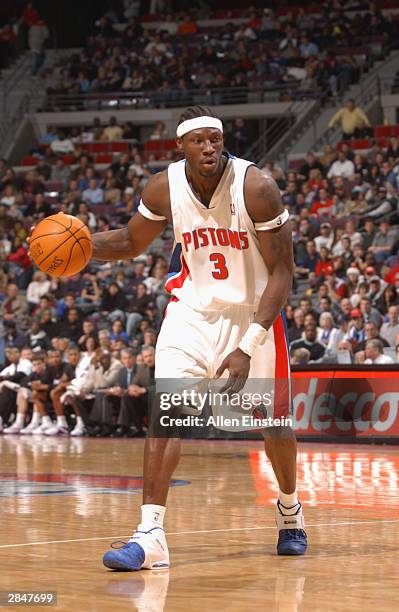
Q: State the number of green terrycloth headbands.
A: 0